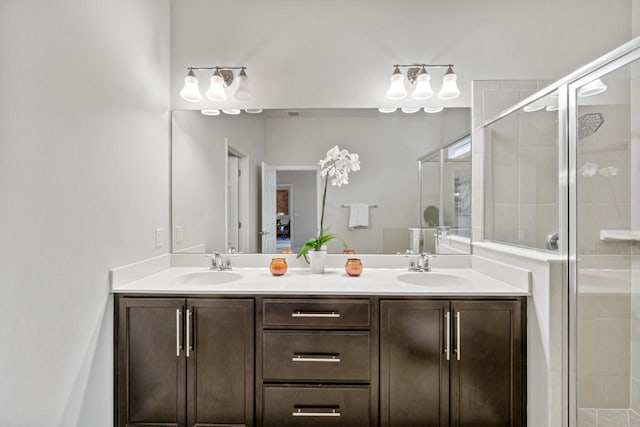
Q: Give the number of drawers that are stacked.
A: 3